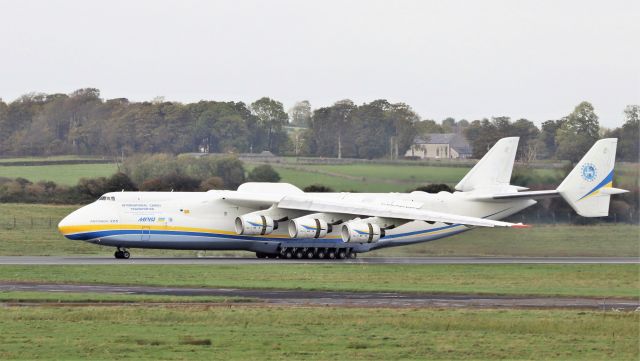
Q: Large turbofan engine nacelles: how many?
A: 3